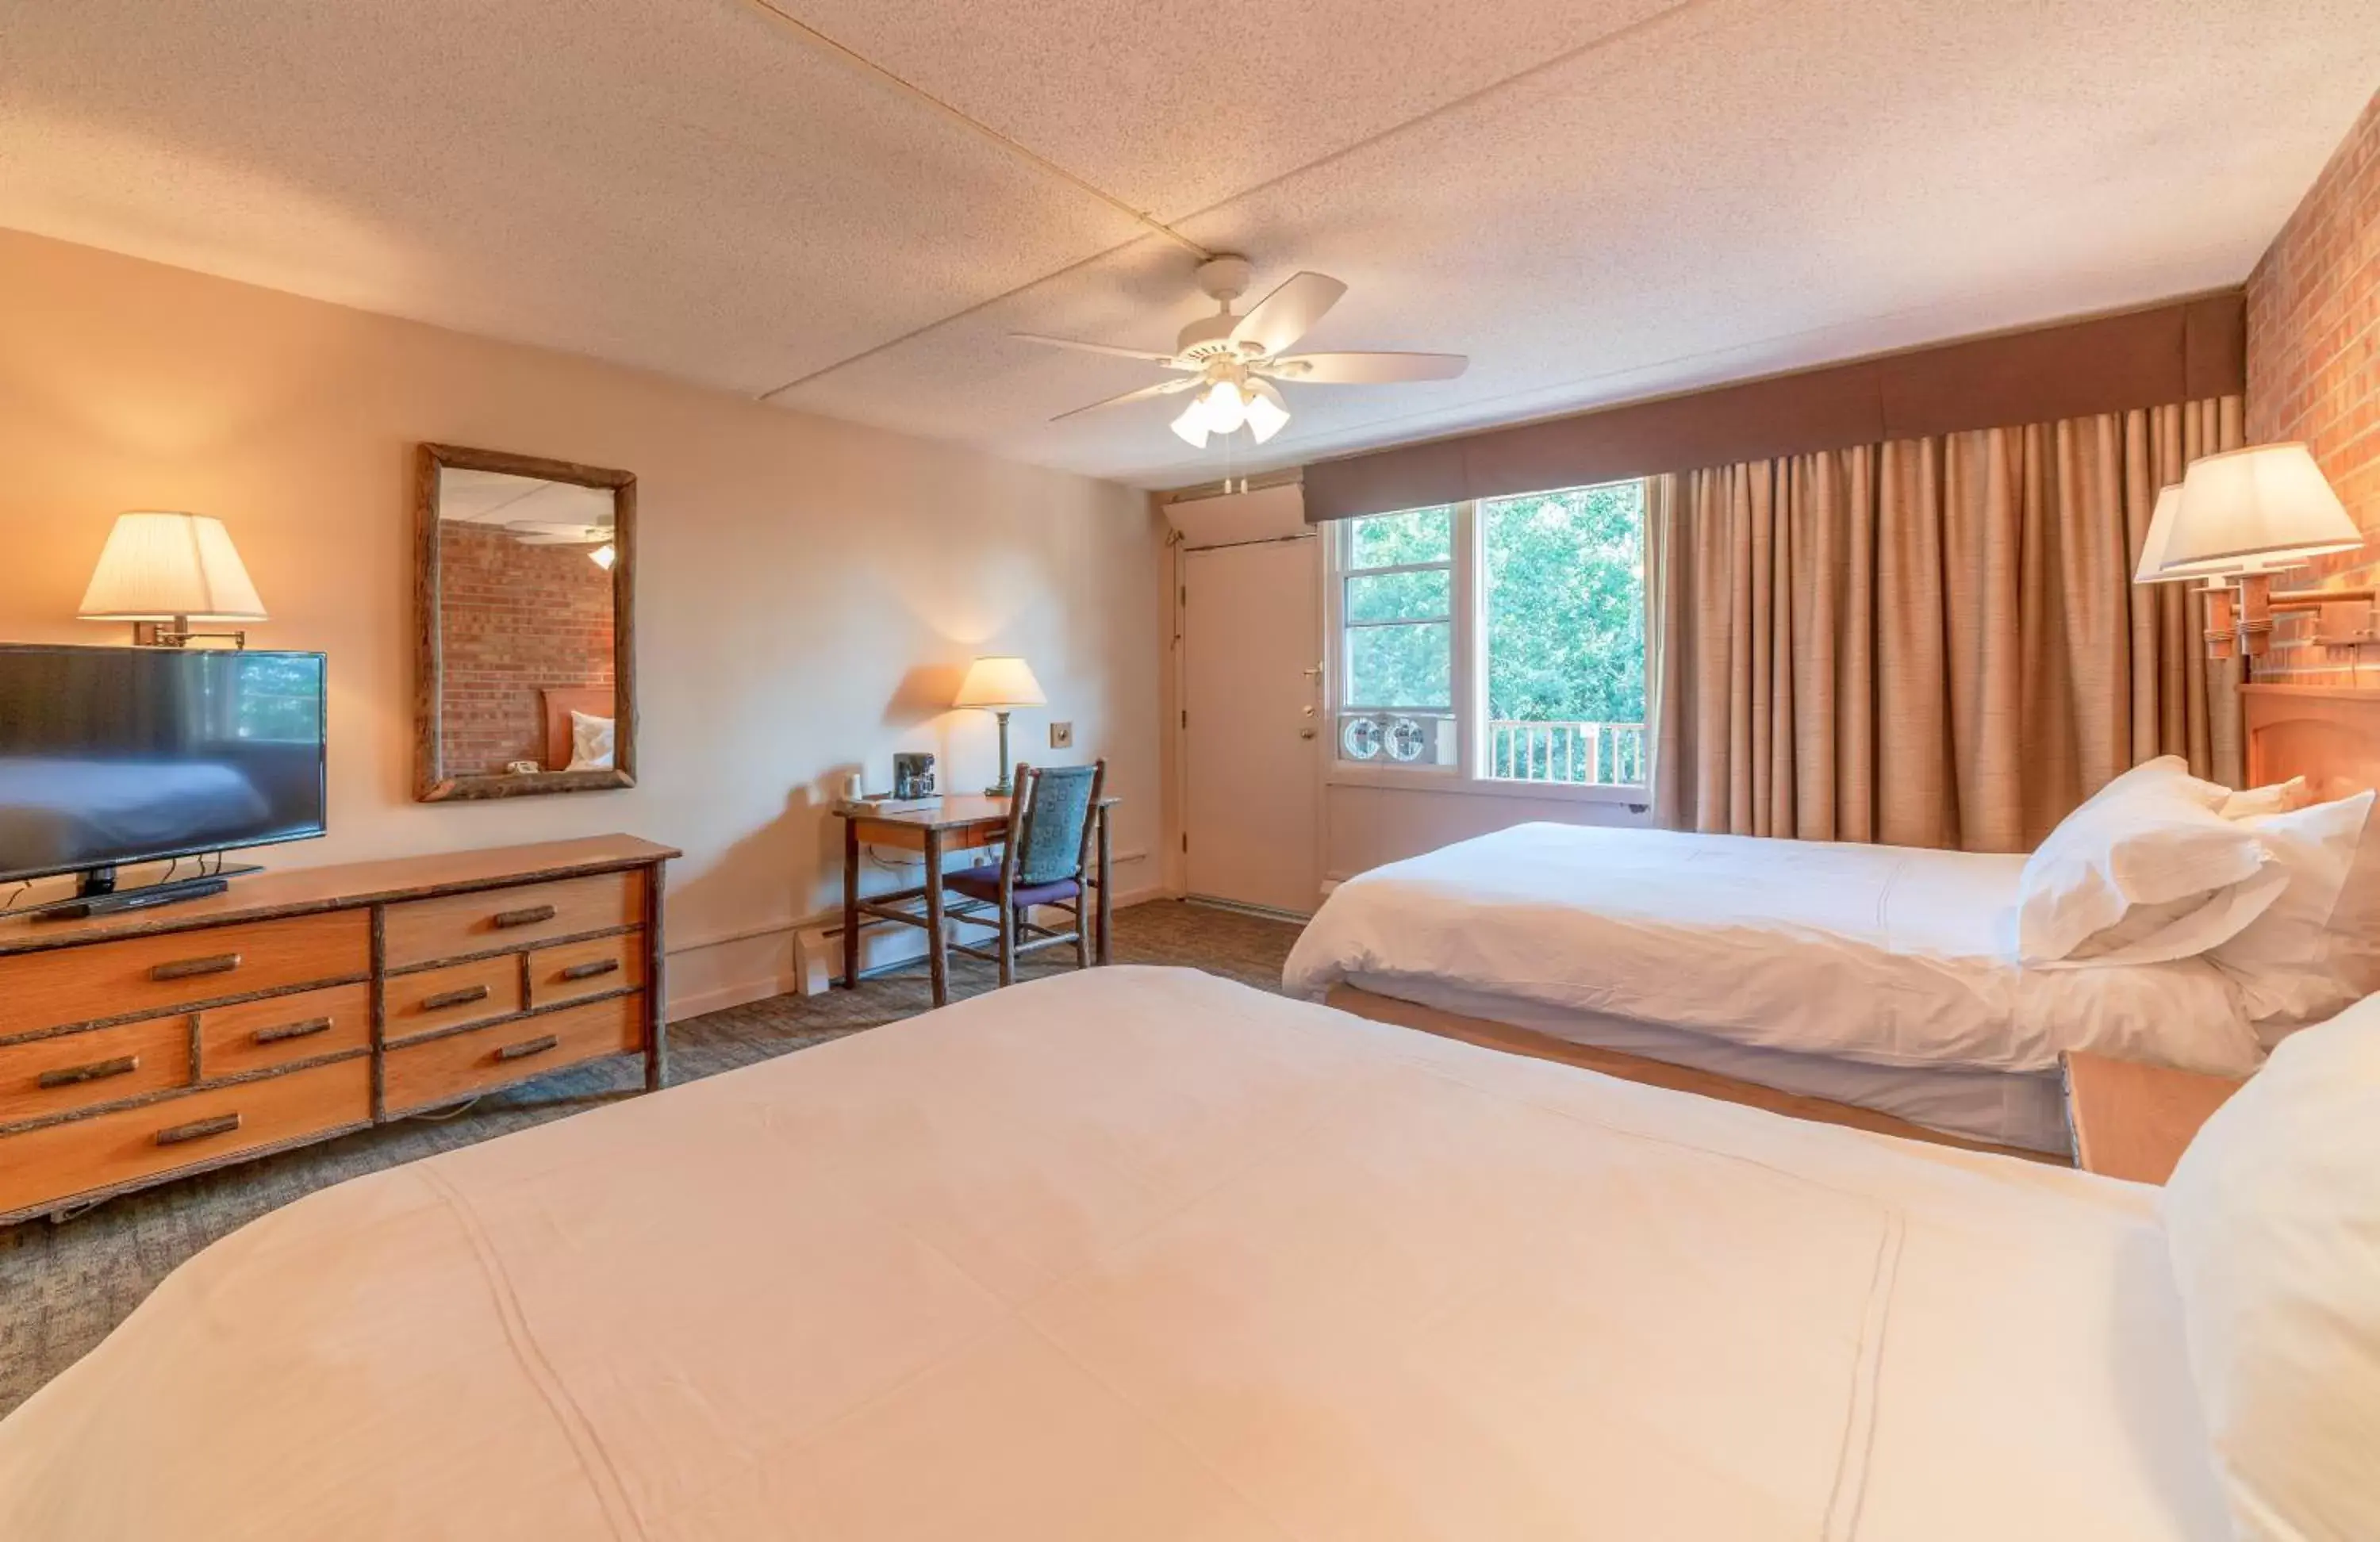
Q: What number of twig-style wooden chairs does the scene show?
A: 1